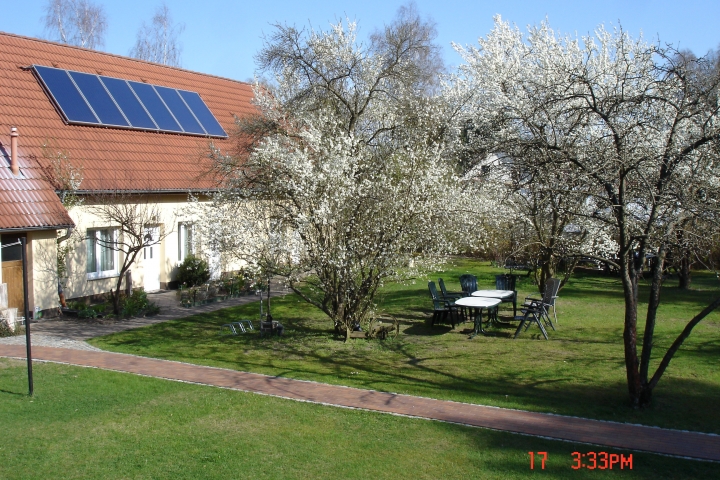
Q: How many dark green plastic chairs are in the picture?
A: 4